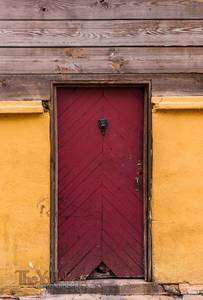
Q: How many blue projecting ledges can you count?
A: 0